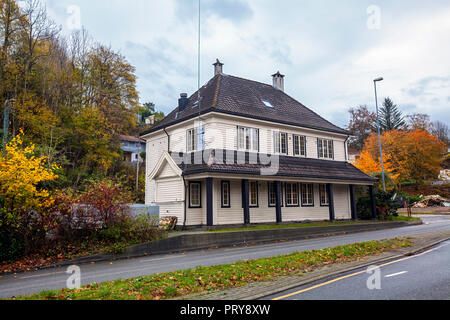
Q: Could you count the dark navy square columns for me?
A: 6